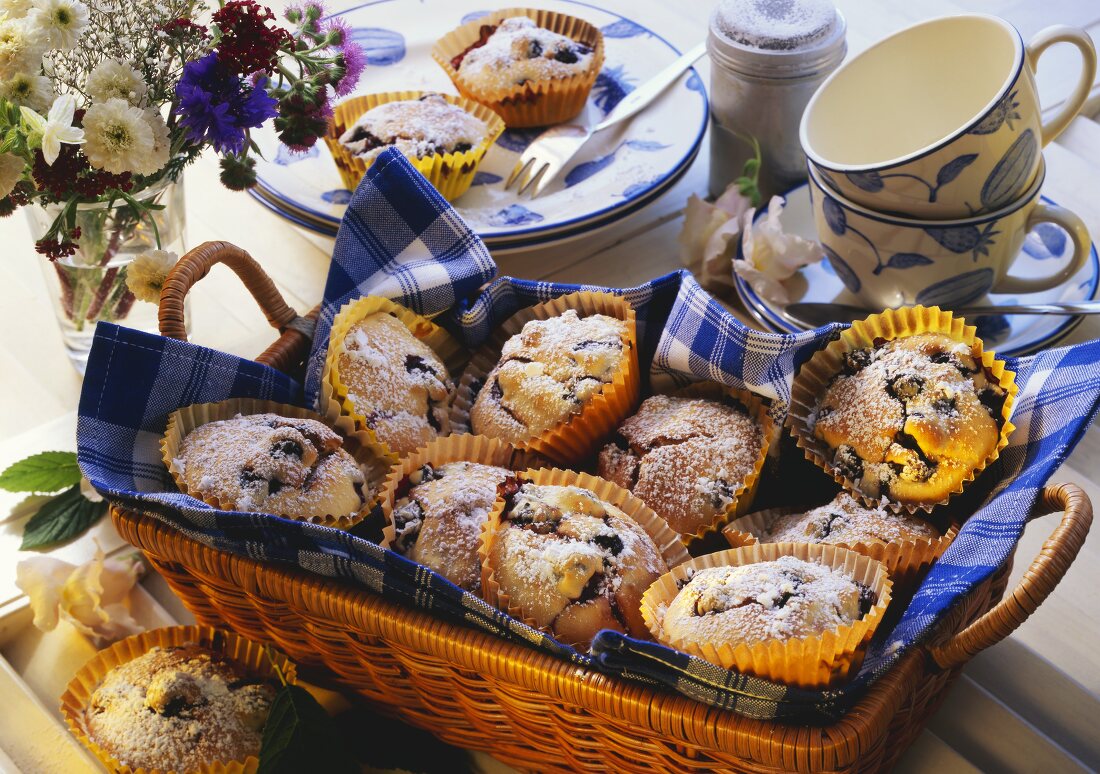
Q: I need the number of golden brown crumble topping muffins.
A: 12